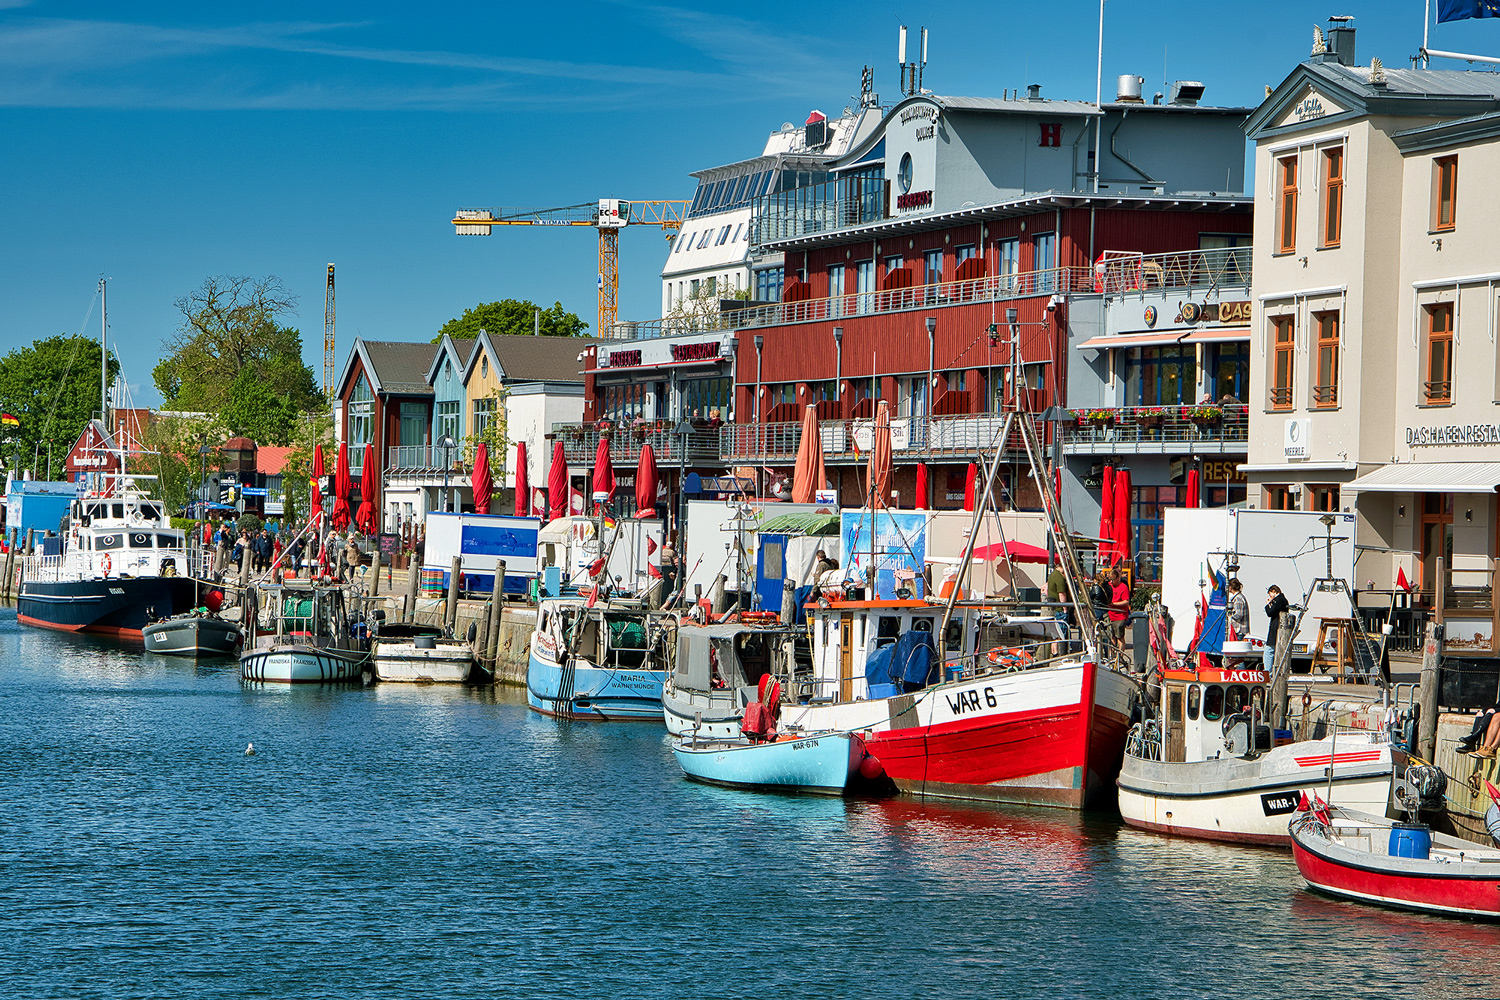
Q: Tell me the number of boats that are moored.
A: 10